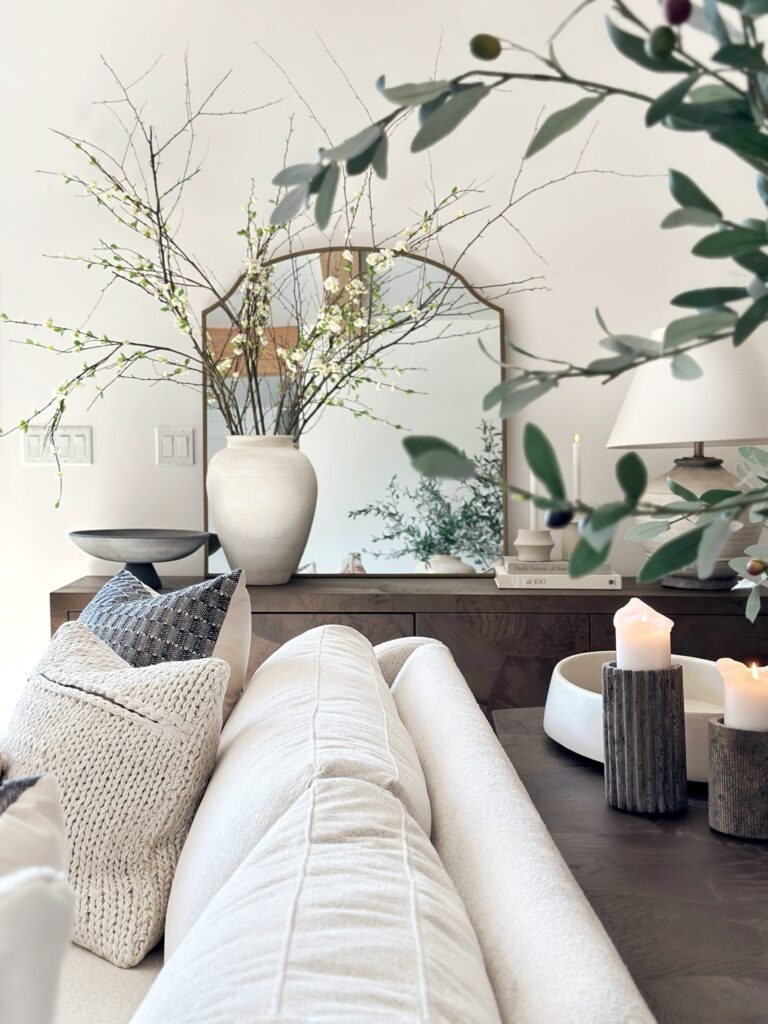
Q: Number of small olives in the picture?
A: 5